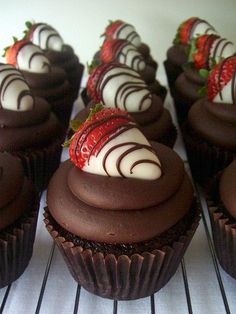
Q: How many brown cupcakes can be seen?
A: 12